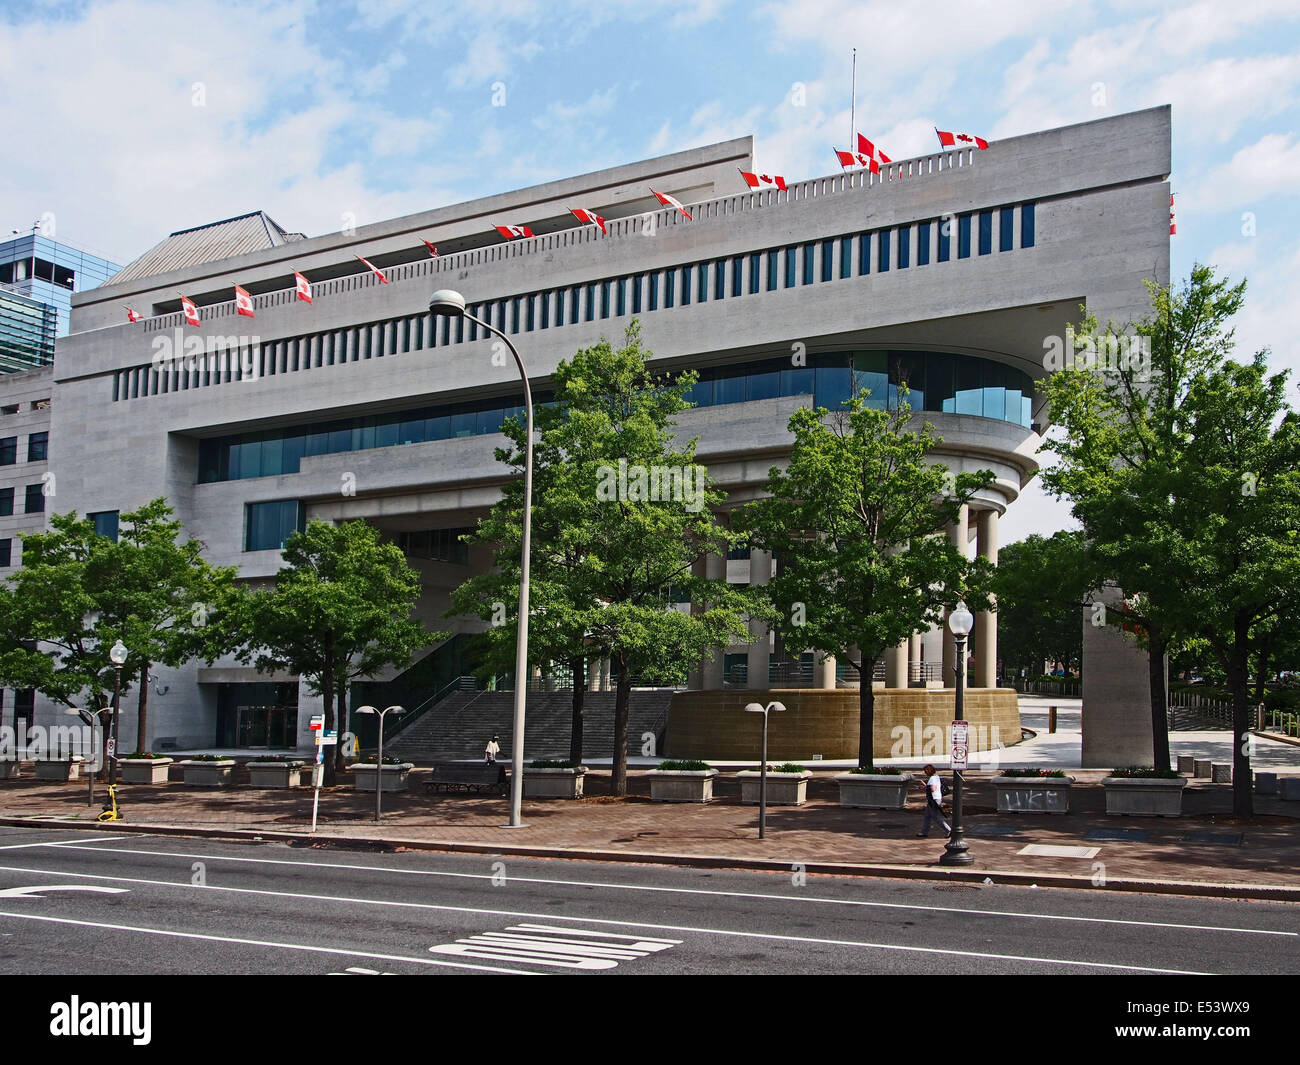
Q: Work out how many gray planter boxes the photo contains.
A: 12